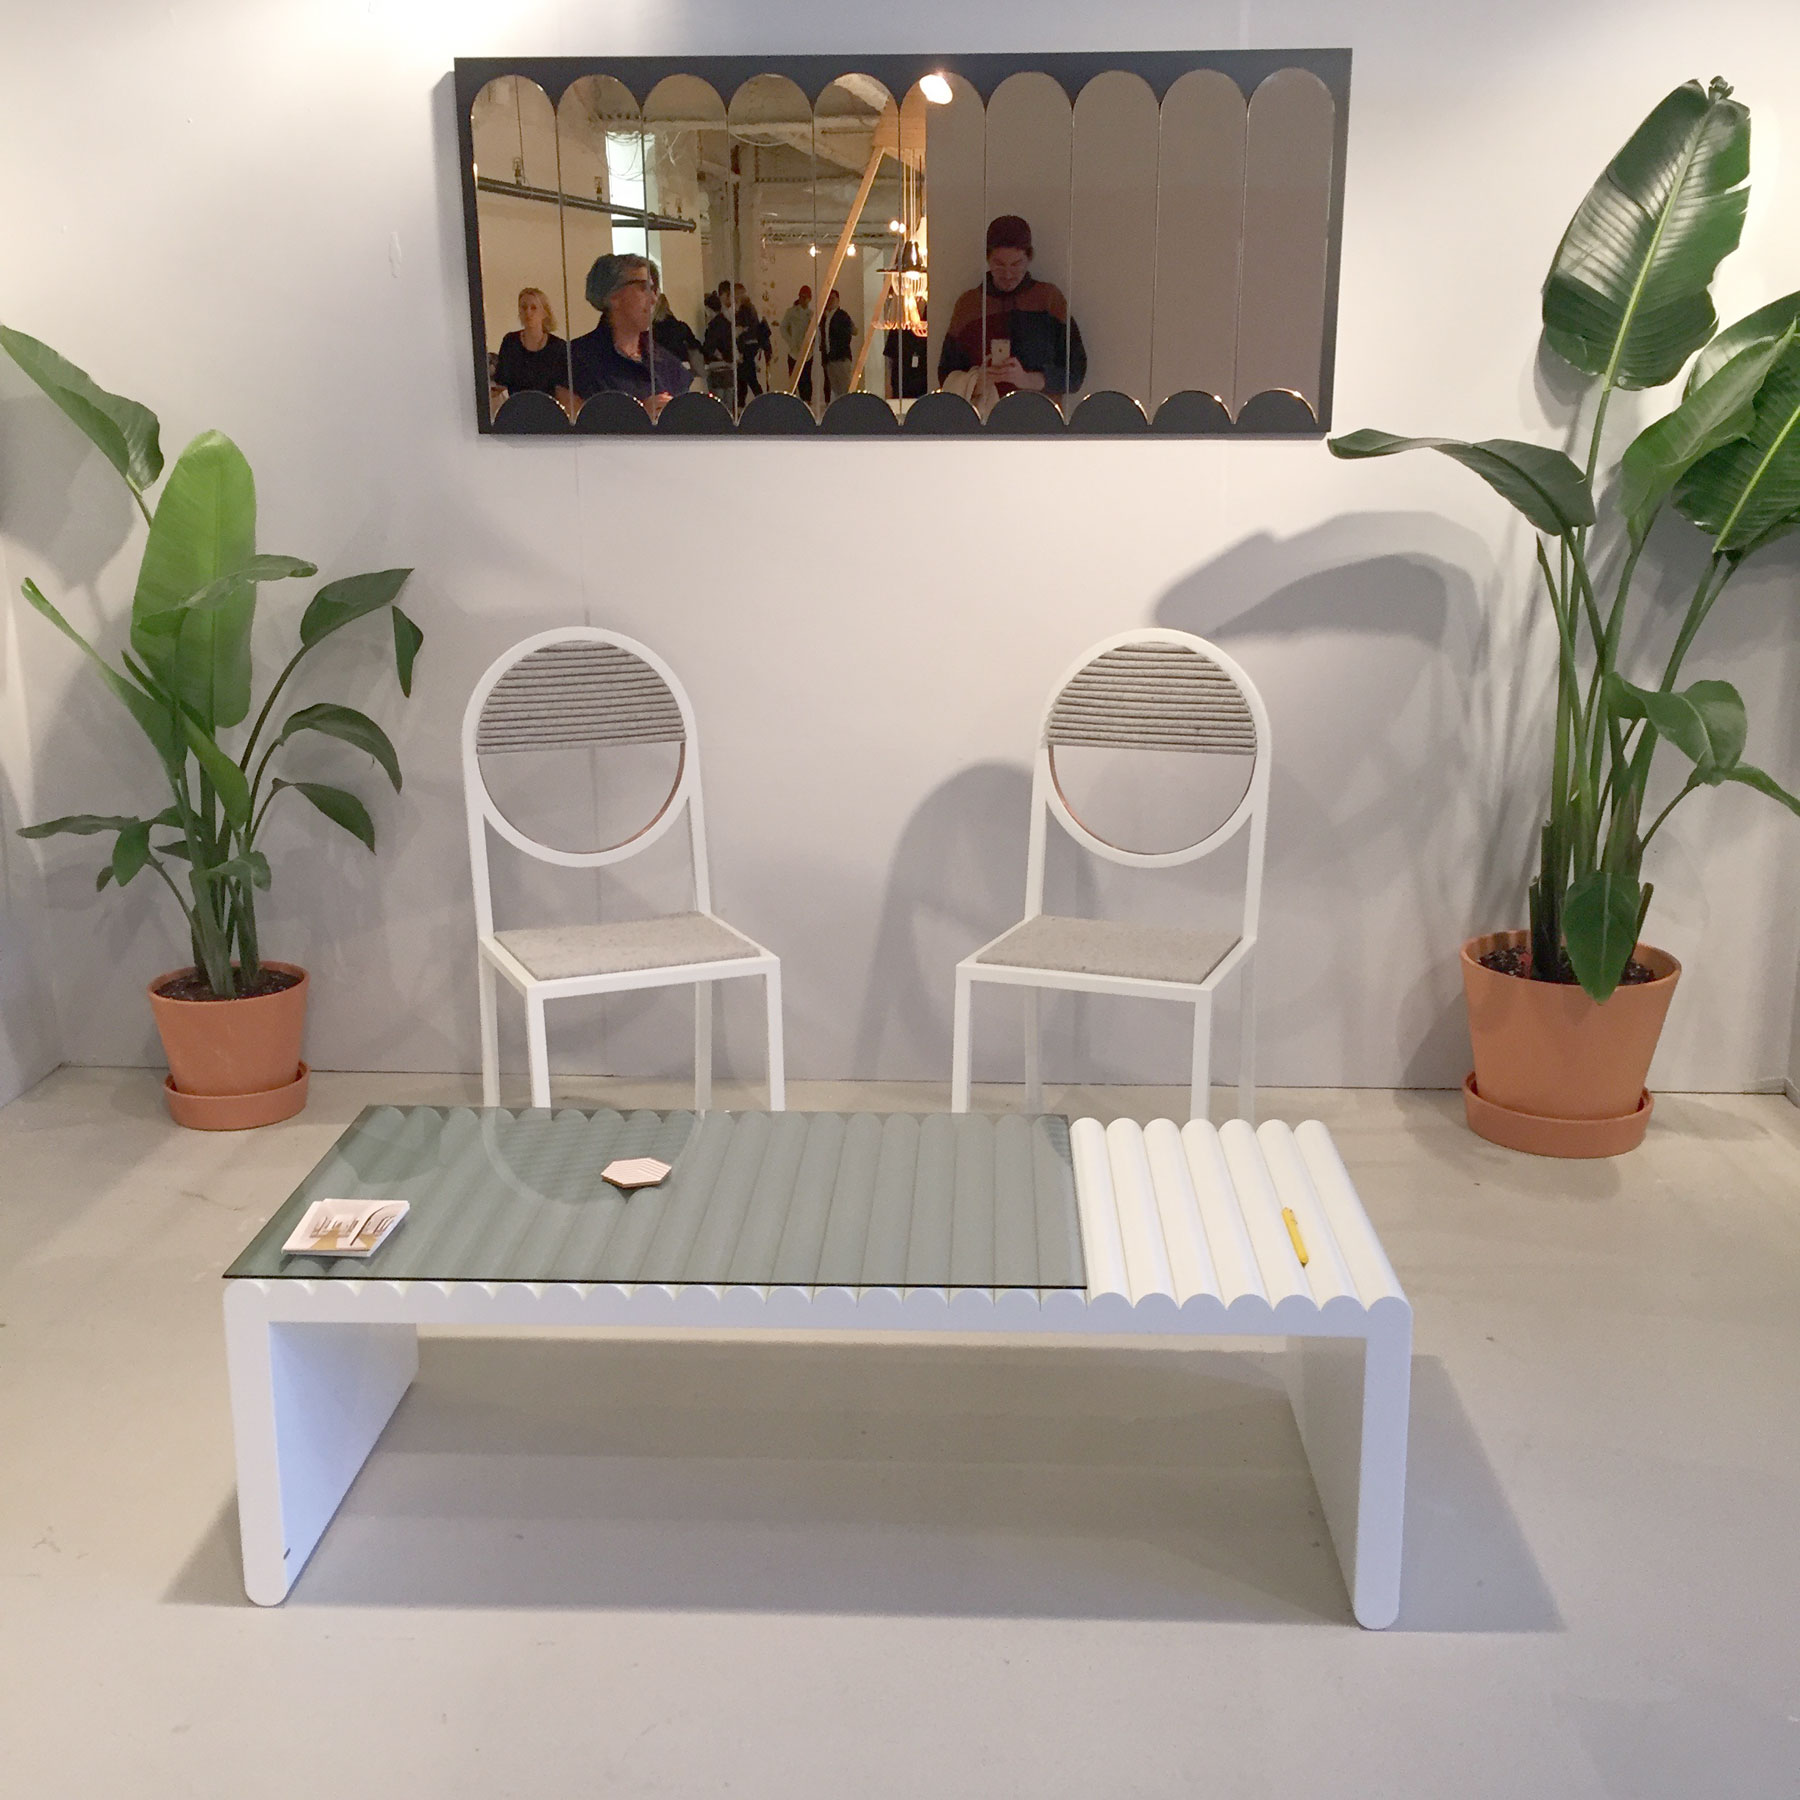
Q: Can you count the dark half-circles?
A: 10